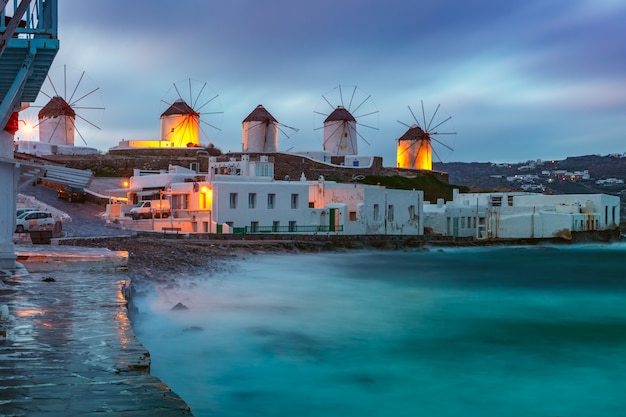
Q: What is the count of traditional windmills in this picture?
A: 5